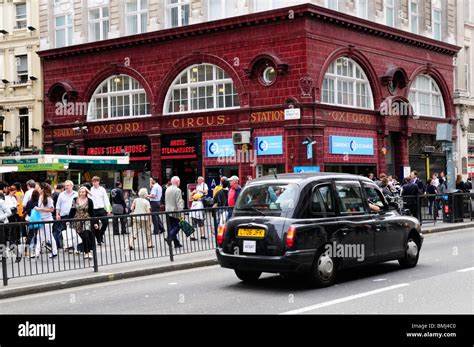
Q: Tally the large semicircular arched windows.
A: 4